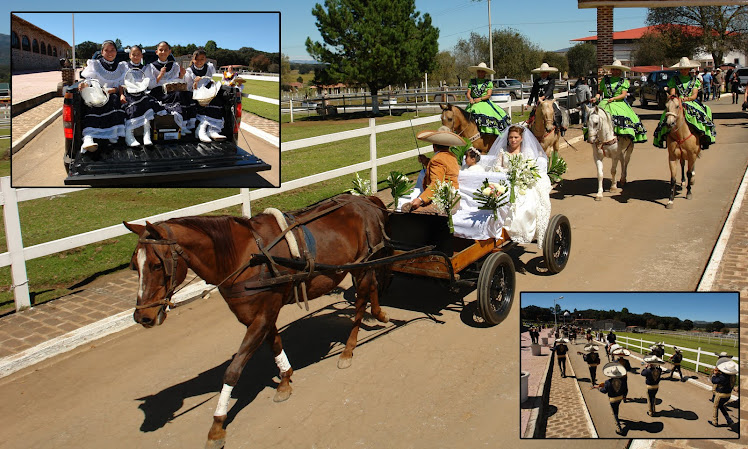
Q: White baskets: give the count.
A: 3